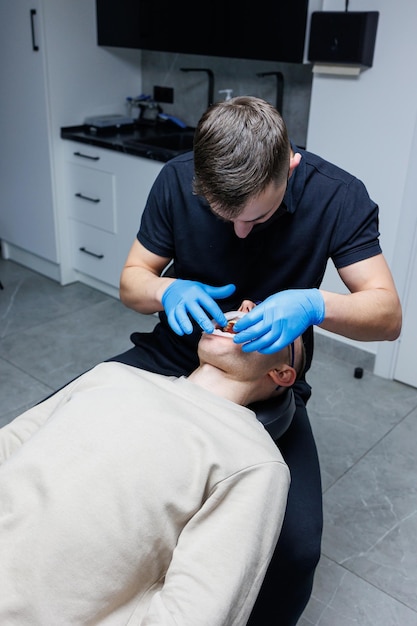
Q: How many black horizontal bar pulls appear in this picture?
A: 3